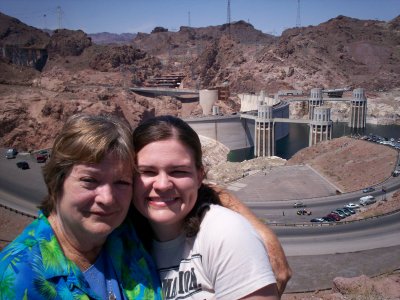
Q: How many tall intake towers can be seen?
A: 4